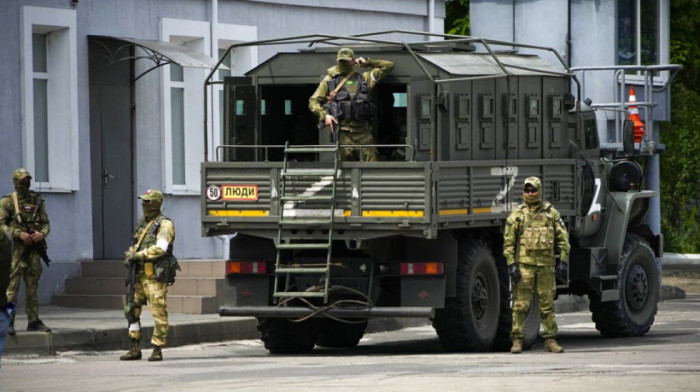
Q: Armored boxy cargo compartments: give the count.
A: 1